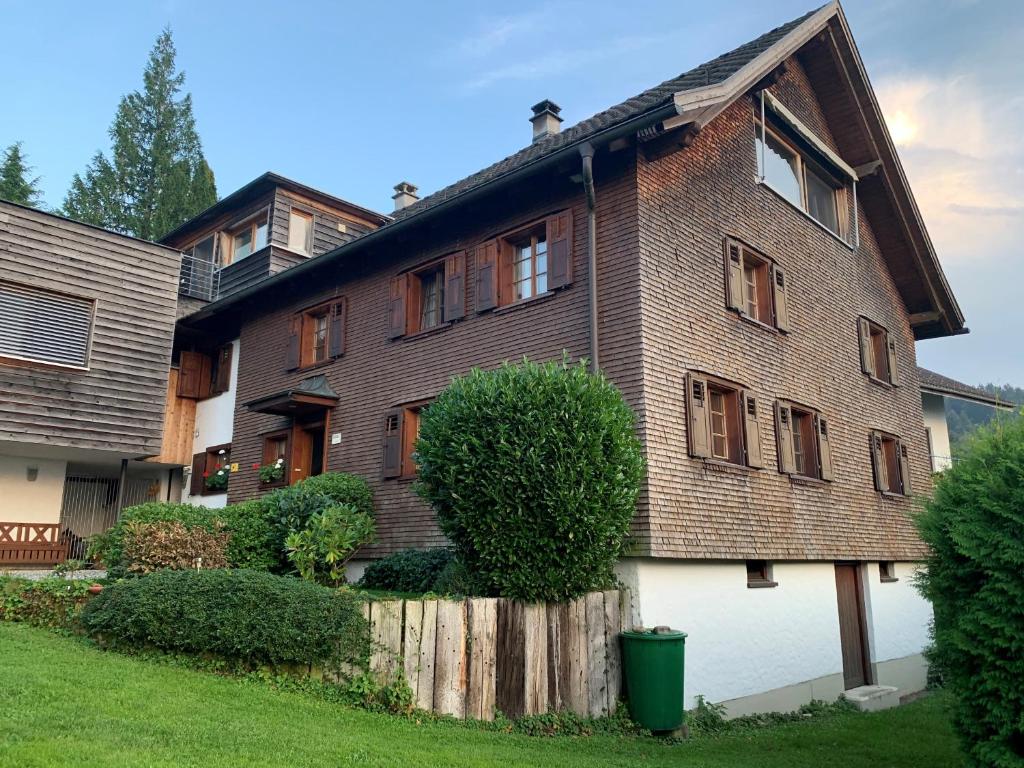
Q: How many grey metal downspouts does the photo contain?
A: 1